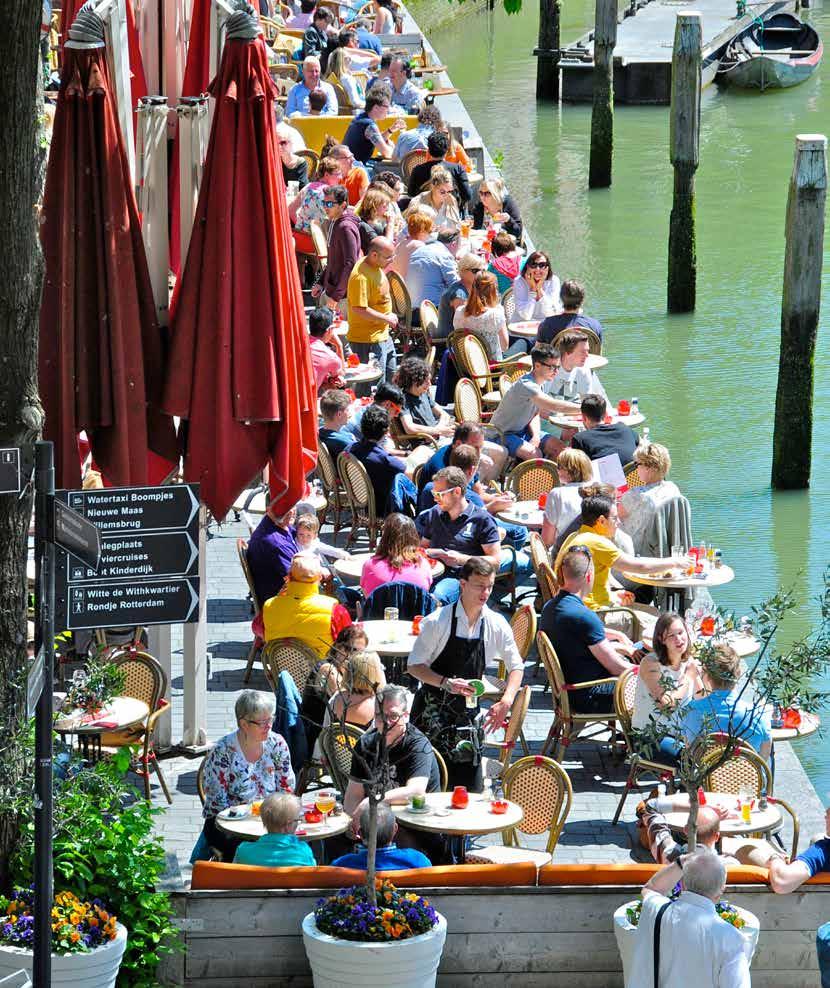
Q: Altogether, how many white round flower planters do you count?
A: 3